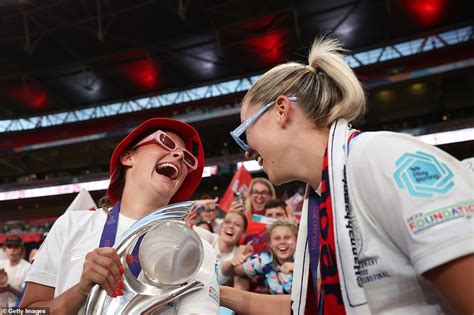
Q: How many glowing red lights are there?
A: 4